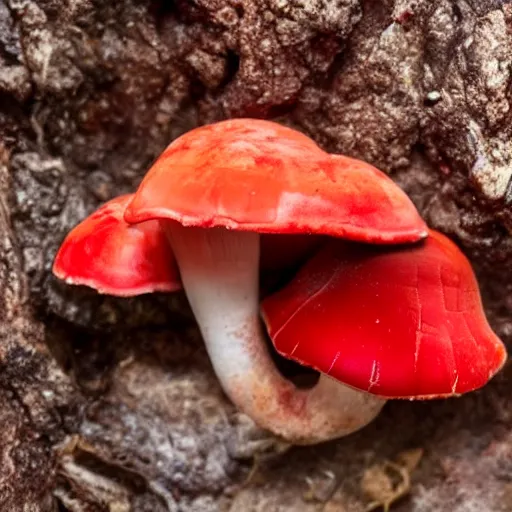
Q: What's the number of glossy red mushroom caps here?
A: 3